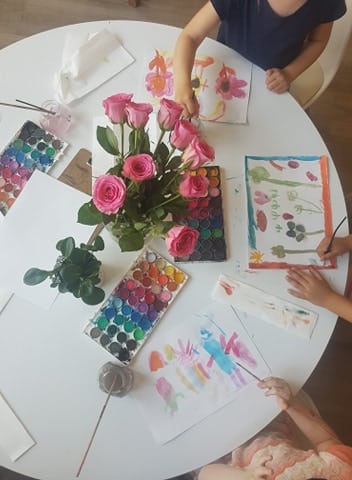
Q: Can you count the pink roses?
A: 9